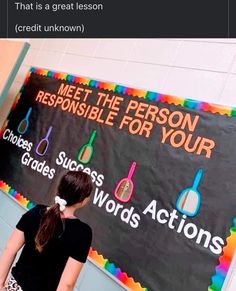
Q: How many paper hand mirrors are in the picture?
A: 5